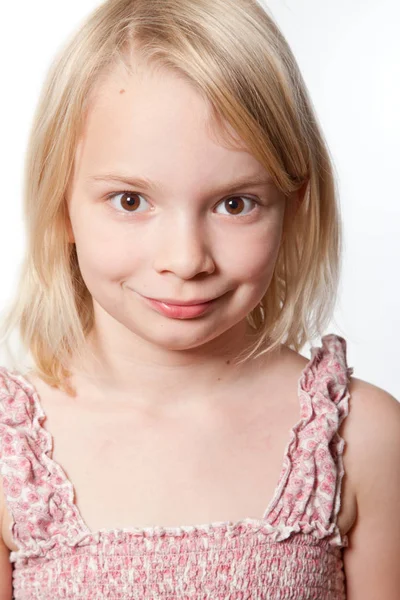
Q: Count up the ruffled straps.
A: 2